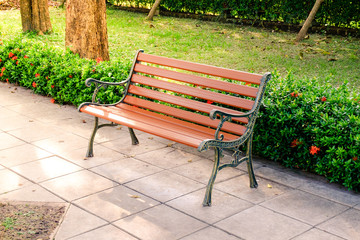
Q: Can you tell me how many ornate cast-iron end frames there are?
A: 2